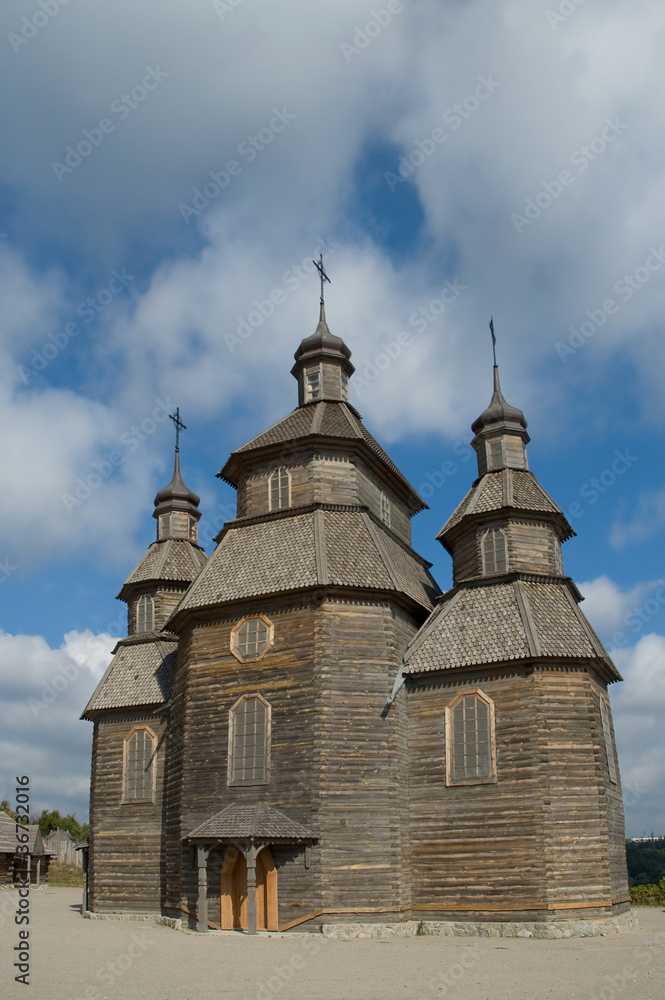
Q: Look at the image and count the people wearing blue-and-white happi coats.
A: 0